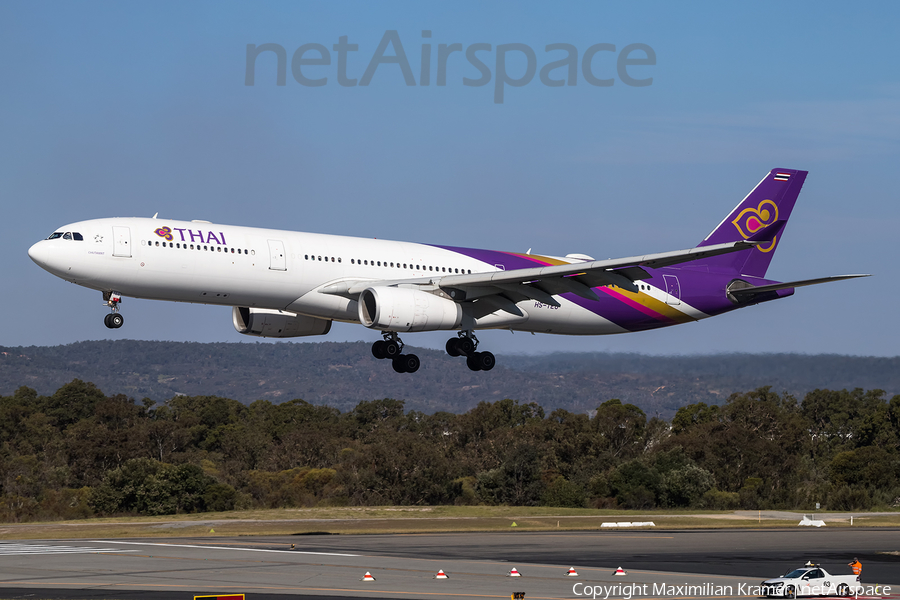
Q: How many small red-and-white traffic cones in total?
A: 5